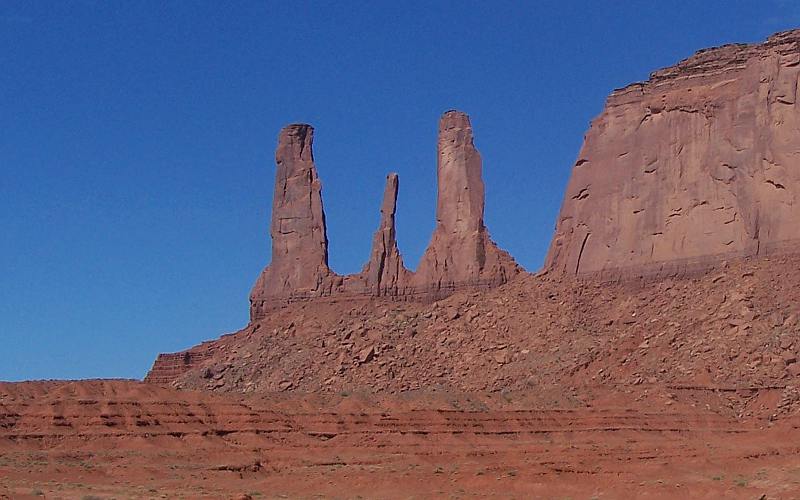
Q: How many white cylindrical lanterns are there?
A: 0